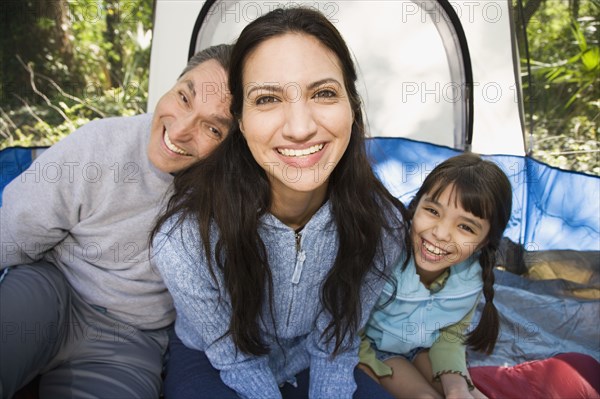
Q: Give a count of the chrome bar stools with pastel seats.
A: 0